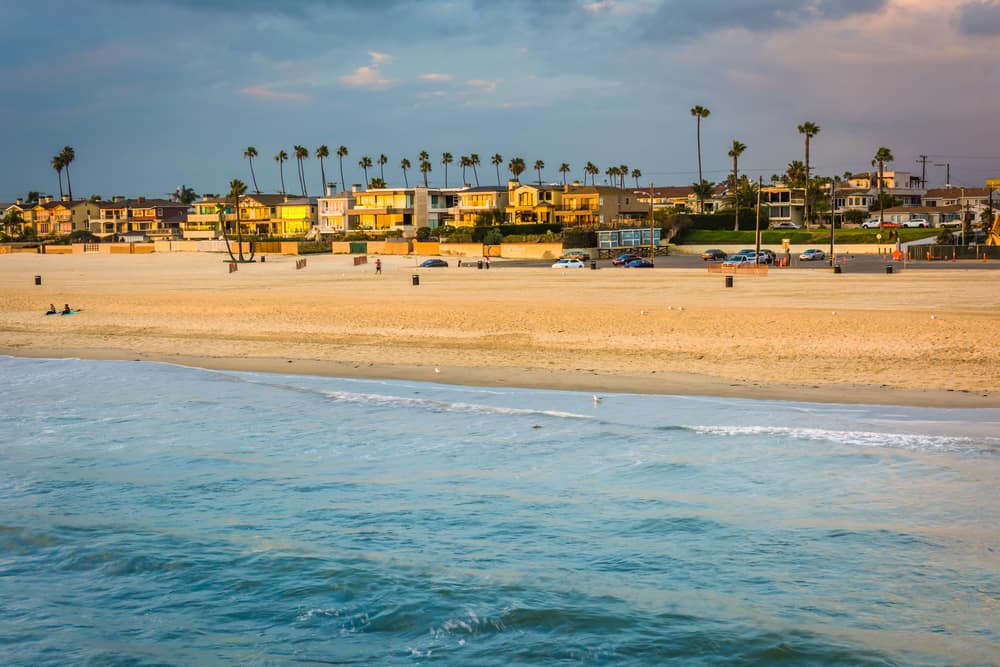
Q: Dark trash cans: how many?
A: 8